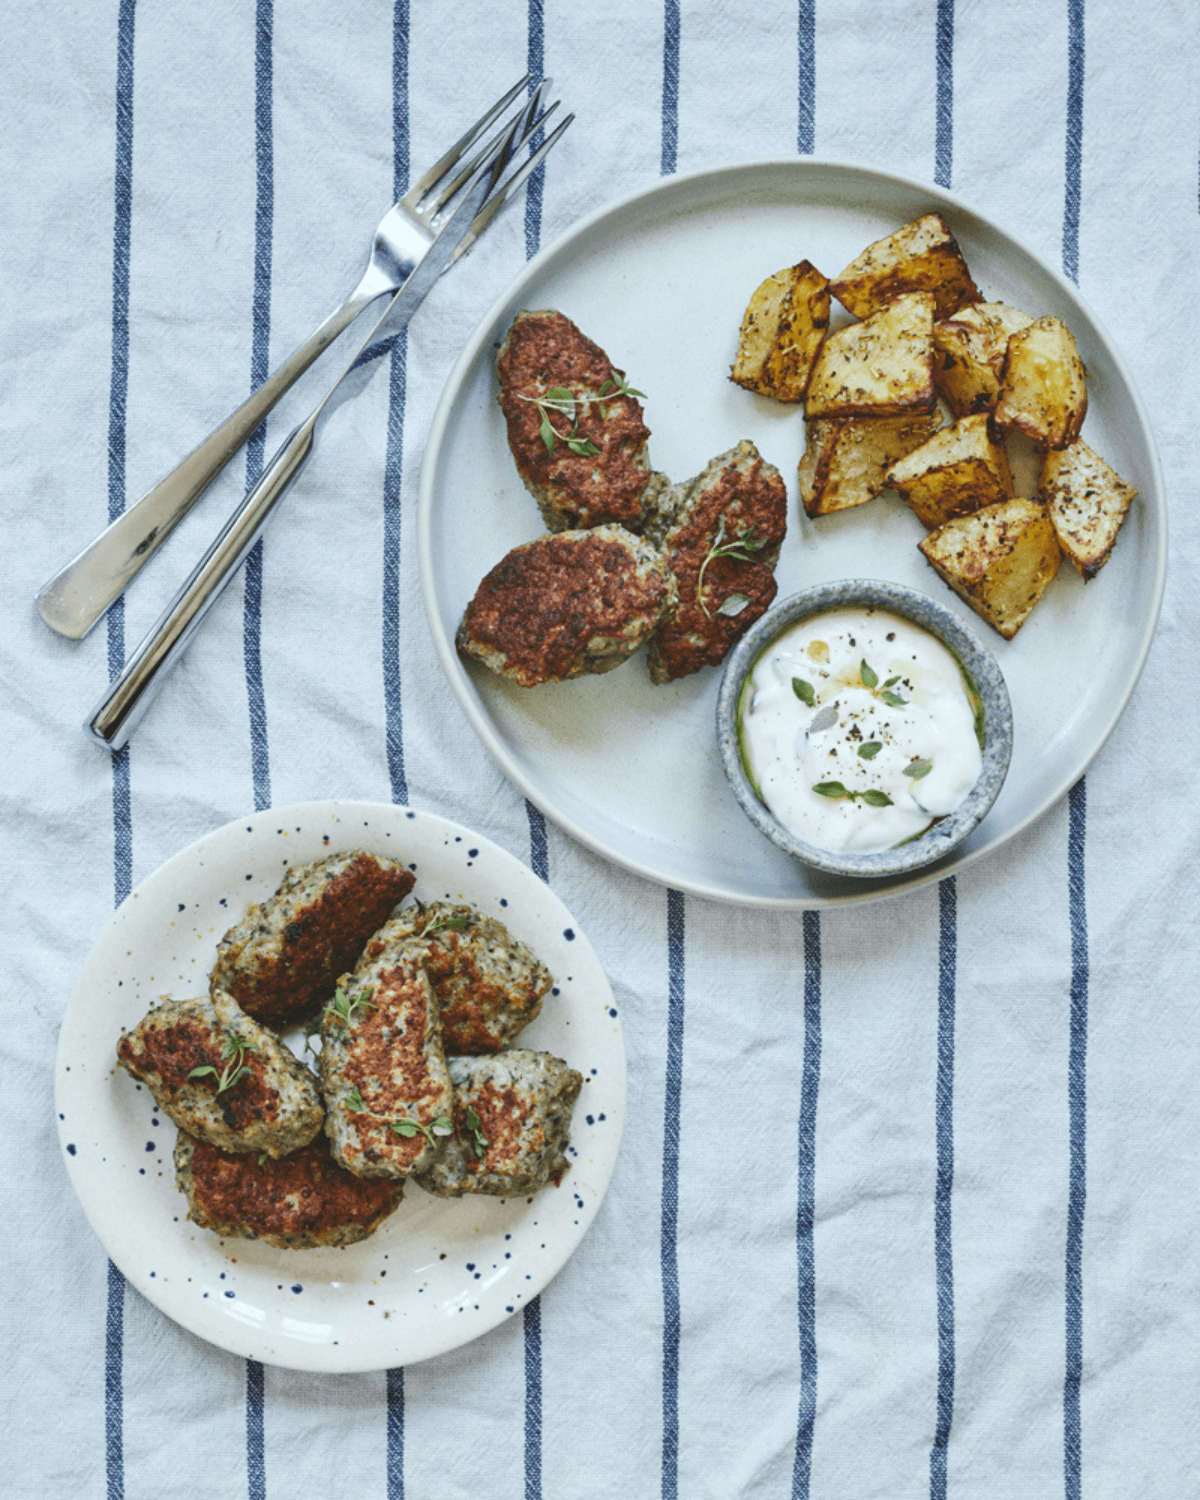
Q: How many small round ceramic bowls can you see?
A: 1